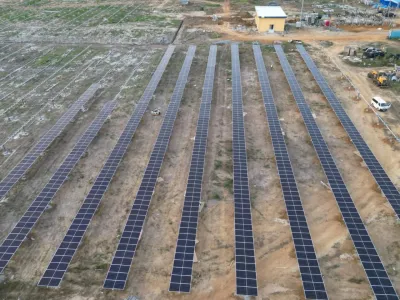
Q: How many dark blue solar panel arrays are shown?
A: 9